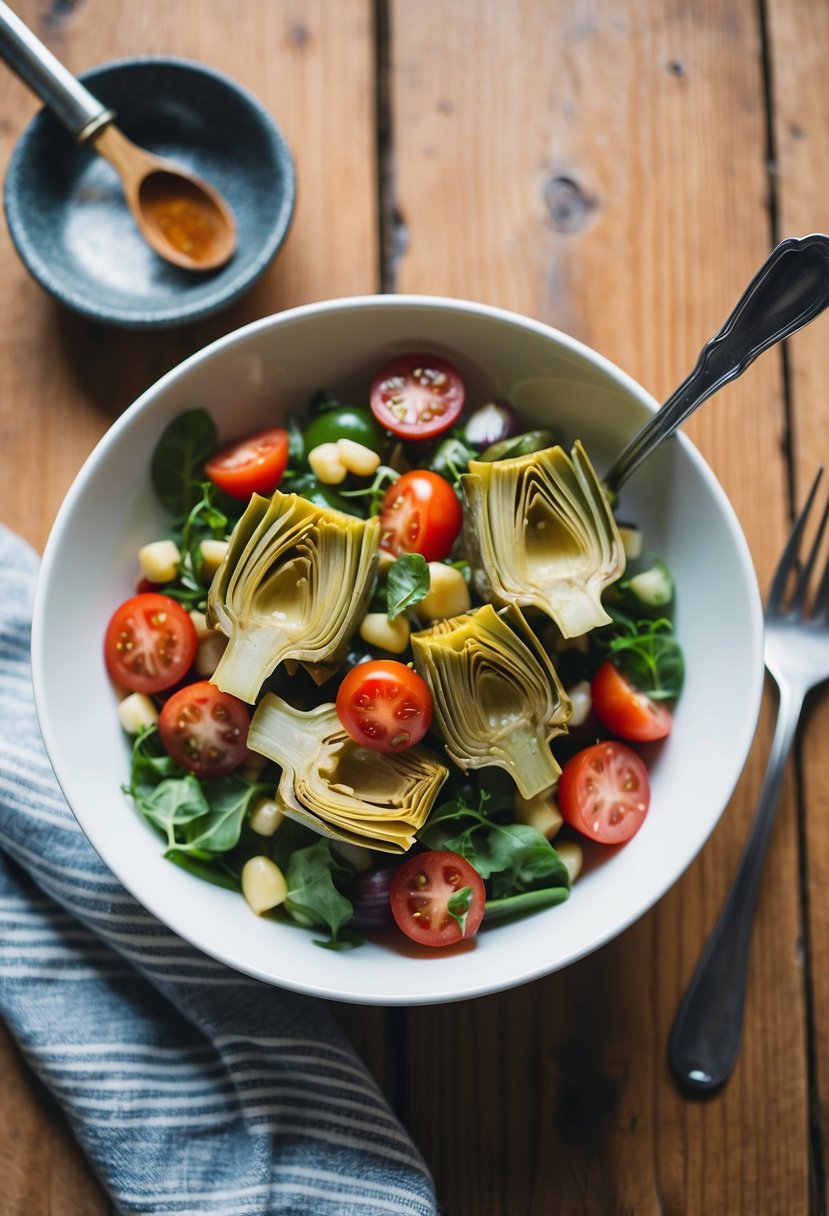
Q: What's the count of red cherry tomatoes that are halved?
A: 9